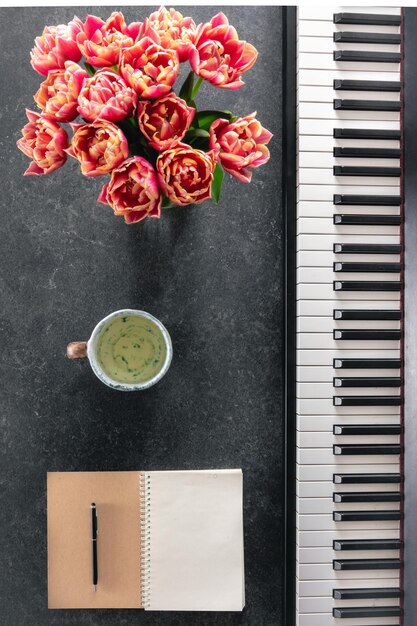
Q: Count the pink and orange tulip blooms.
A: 13